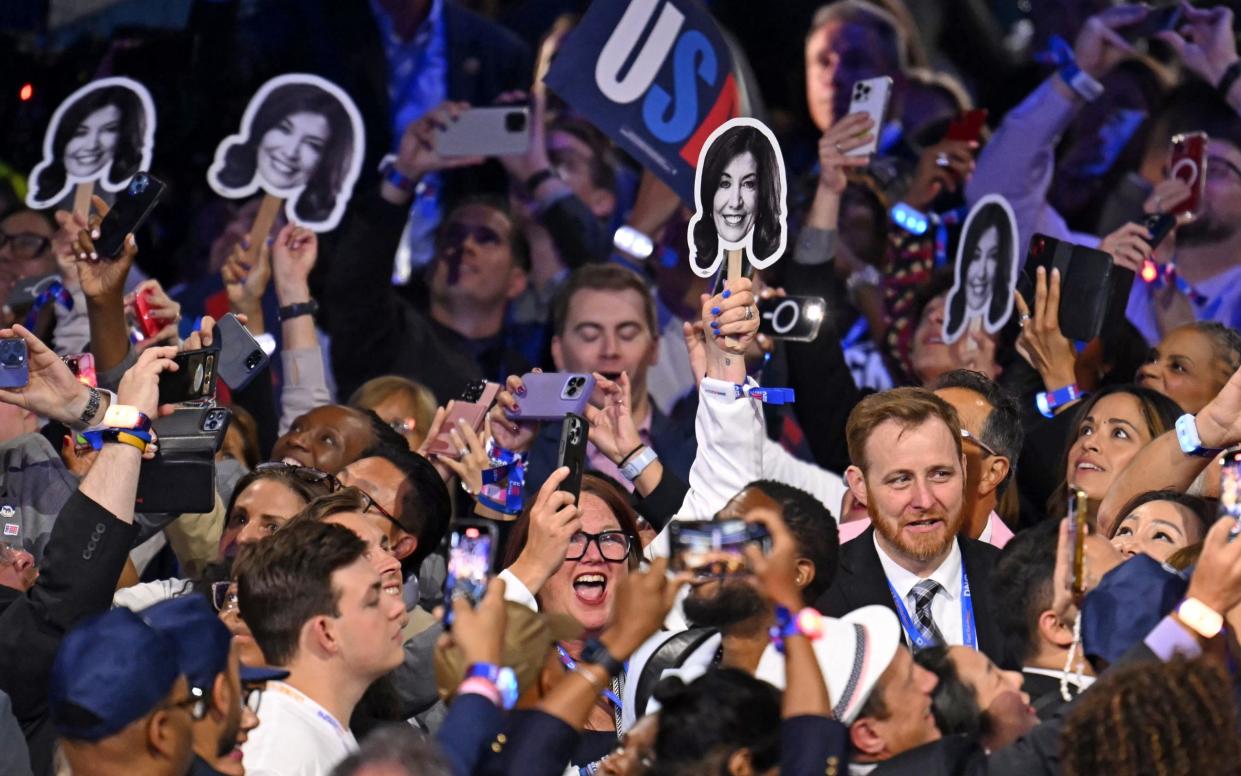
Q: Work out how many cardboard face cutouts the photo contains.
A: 4